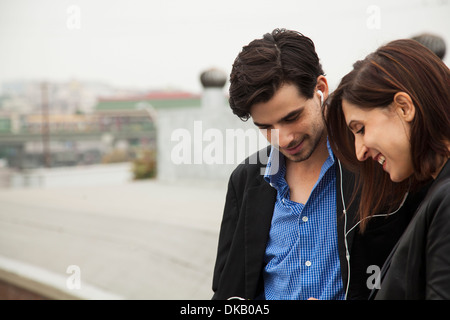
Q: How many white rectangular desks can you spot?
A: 0